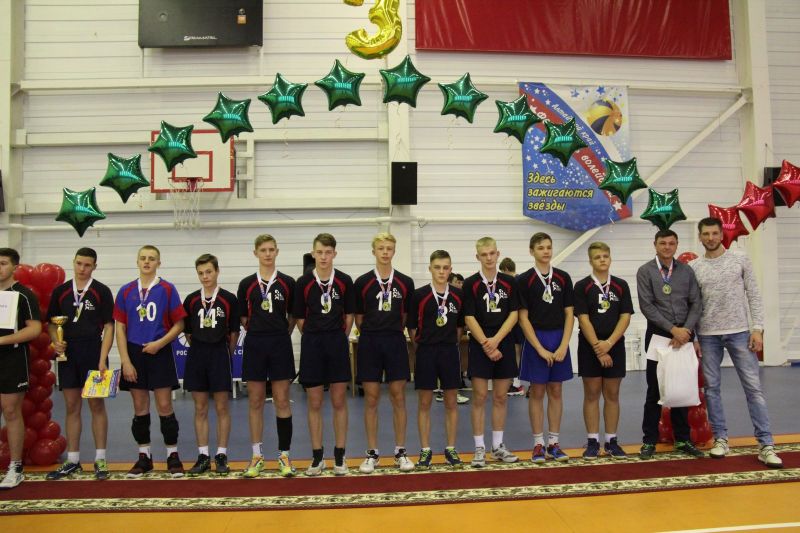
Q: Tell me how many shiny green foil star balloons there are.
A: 12